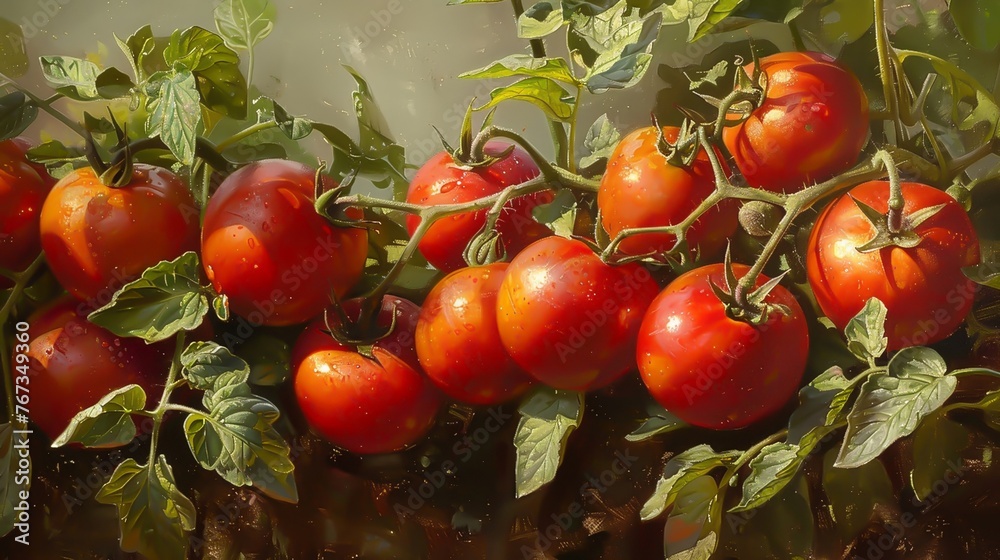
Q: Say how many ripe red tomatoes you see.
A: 12